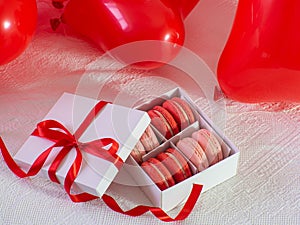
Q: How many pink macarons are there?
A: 4